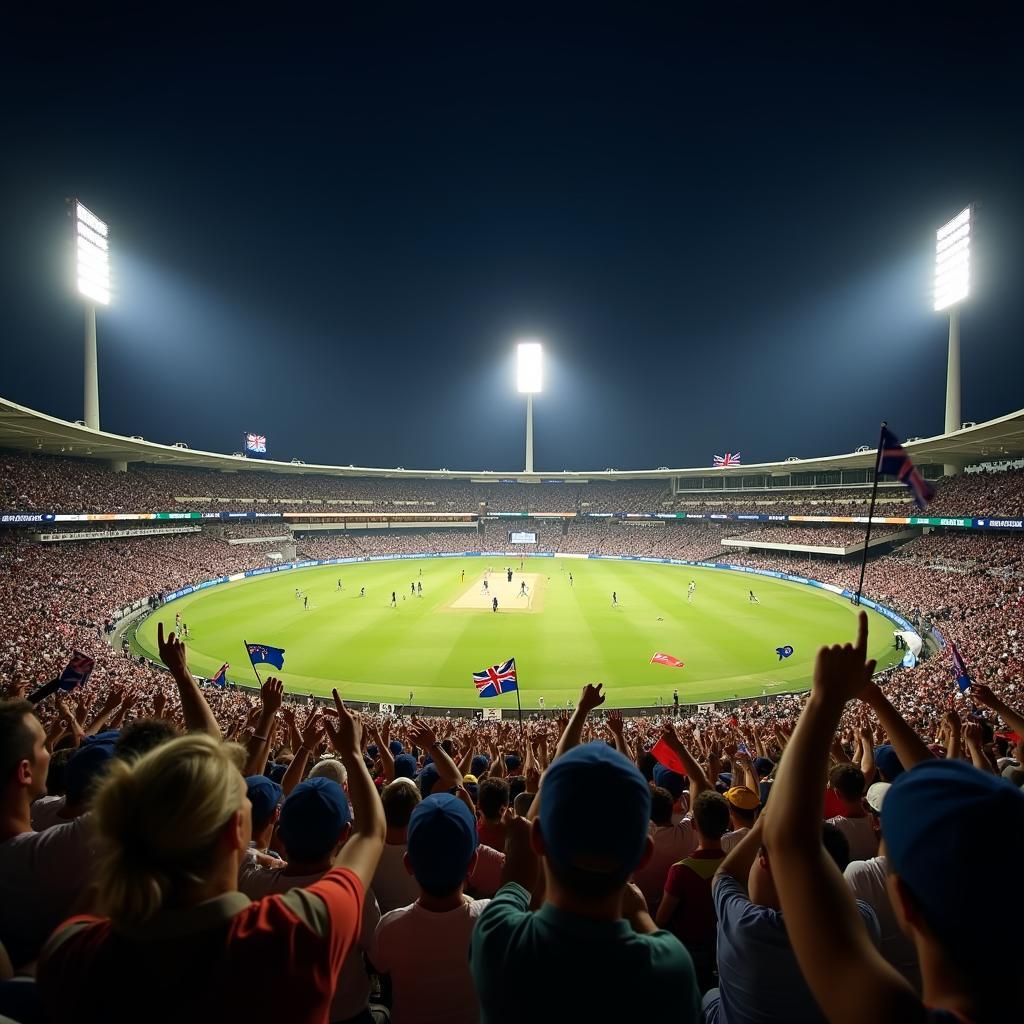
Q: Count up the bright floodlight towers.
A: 3